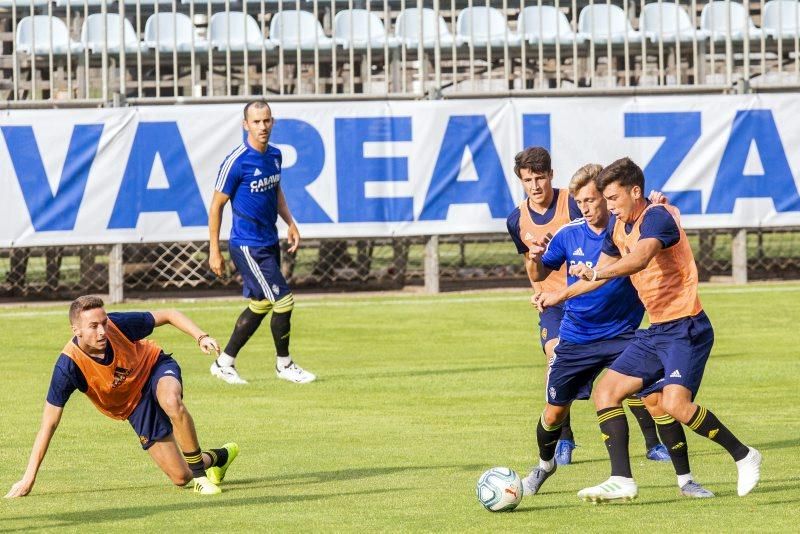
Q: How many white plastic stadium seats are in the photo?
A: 13